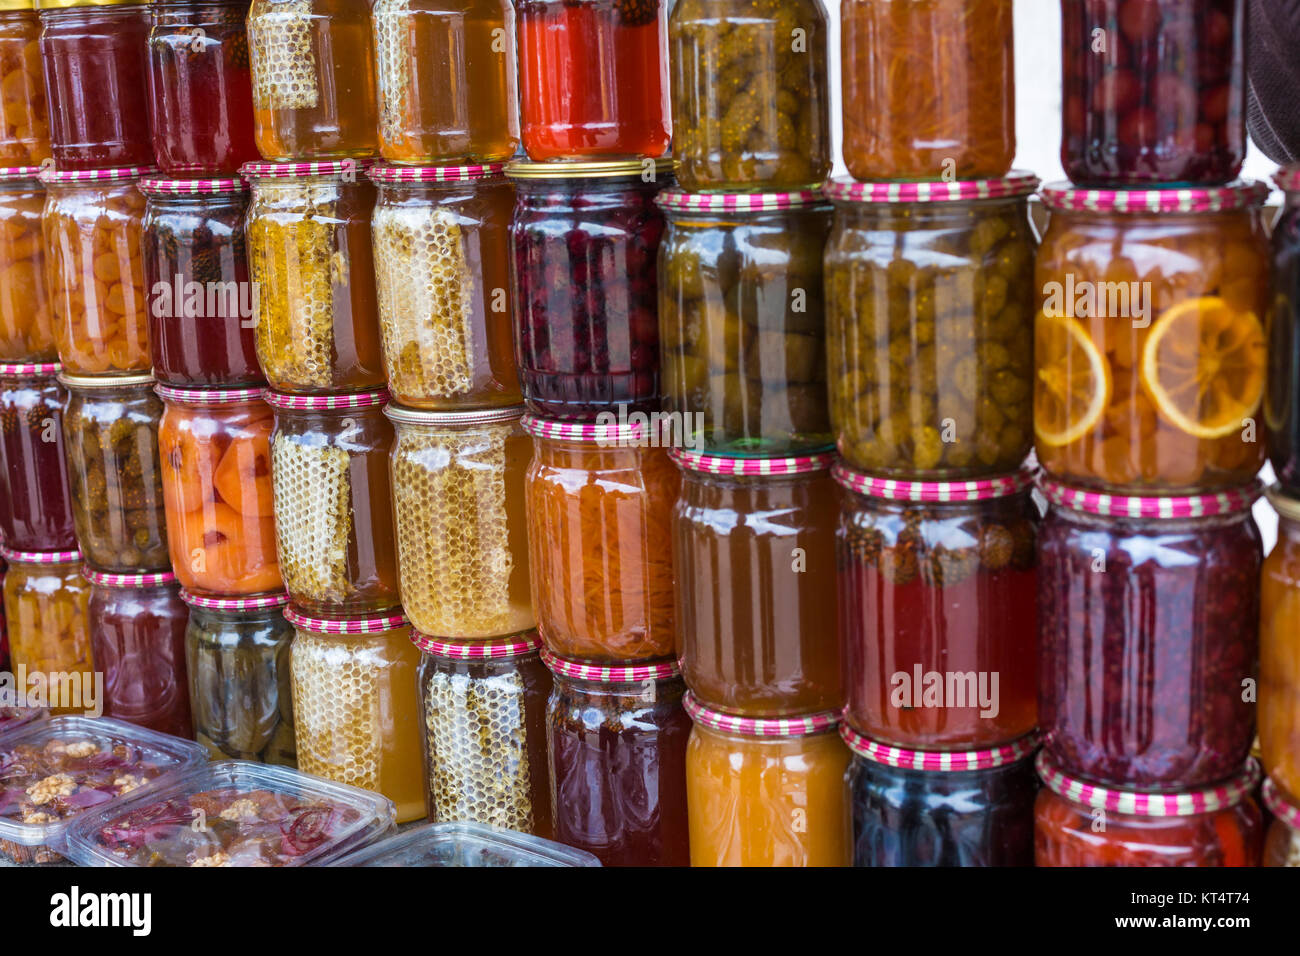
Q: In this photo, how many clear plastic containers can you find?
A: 4